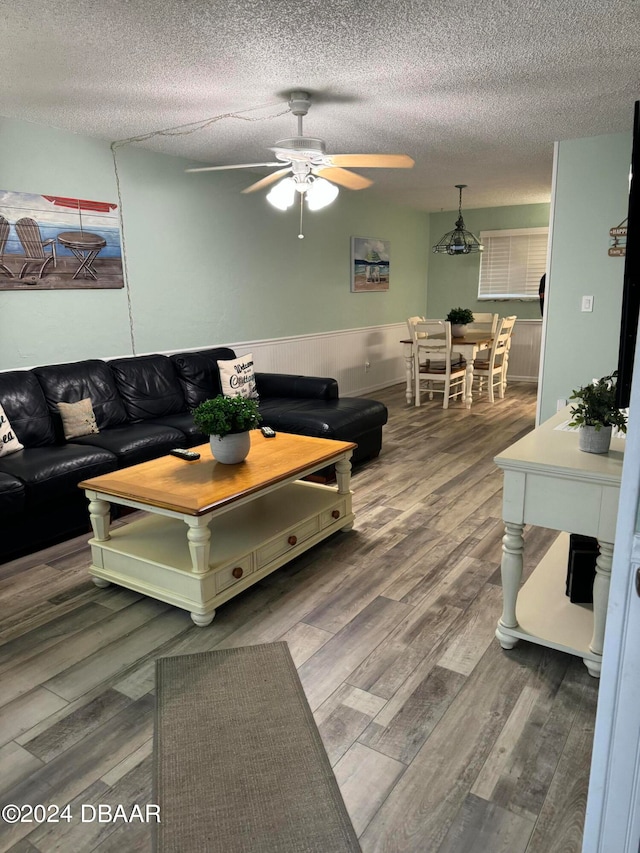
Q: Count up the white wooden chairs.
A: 4